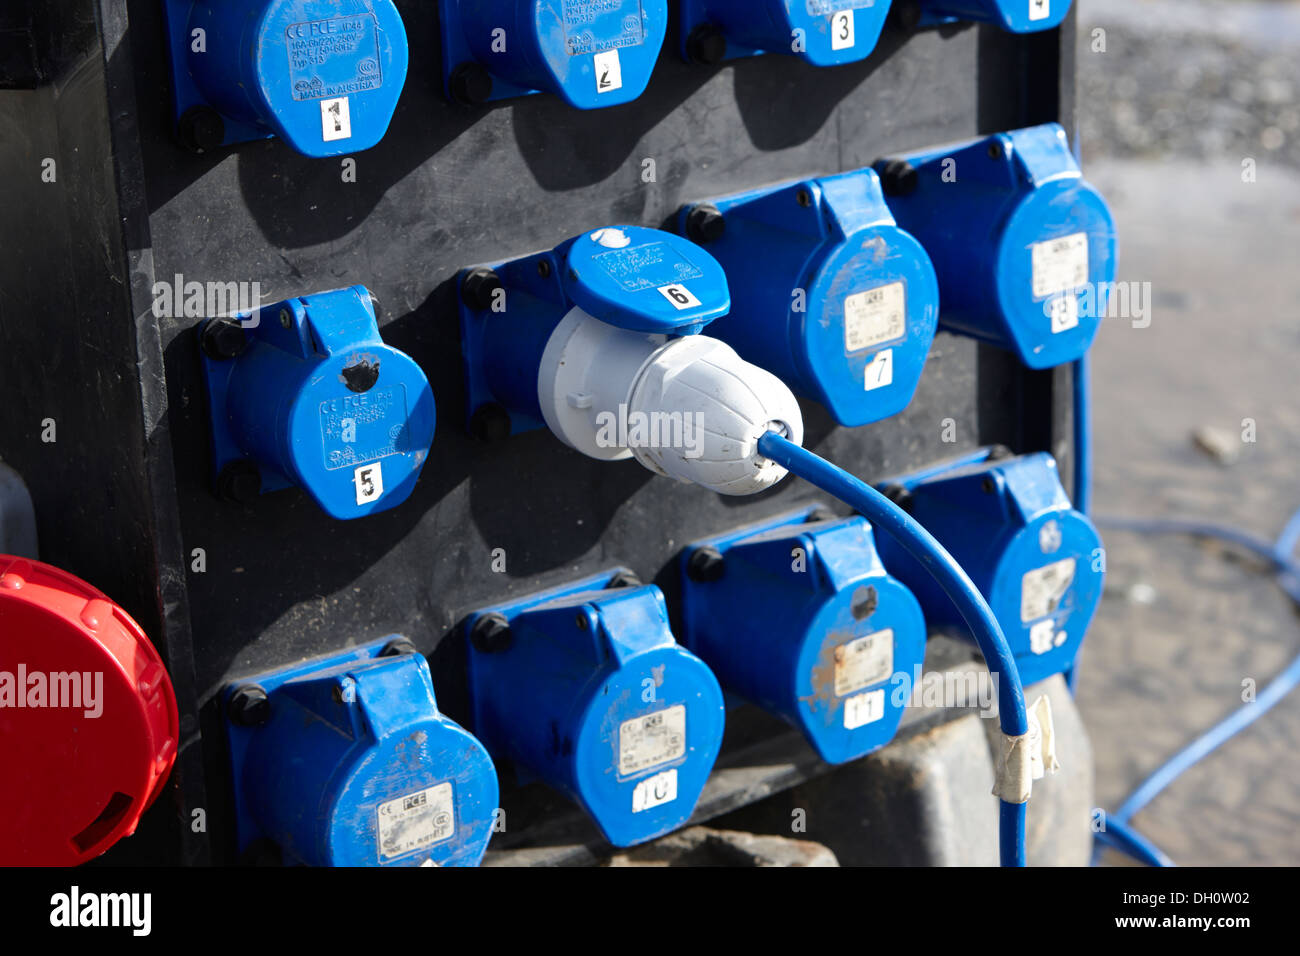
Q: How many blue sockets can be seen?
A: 12